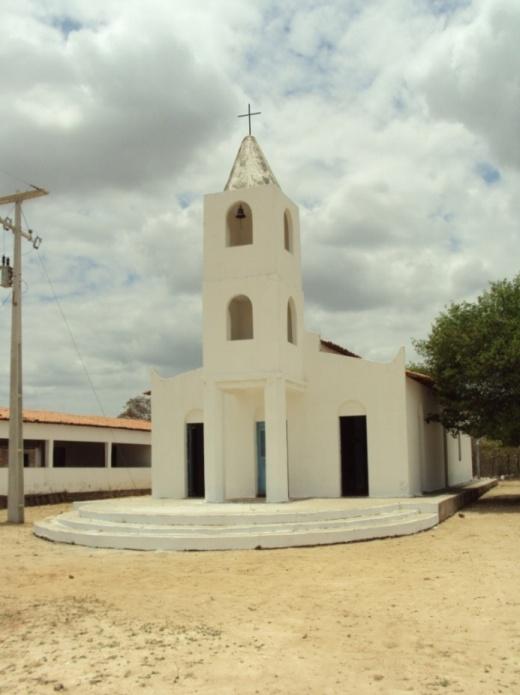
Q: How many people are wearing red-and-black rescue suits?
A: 0